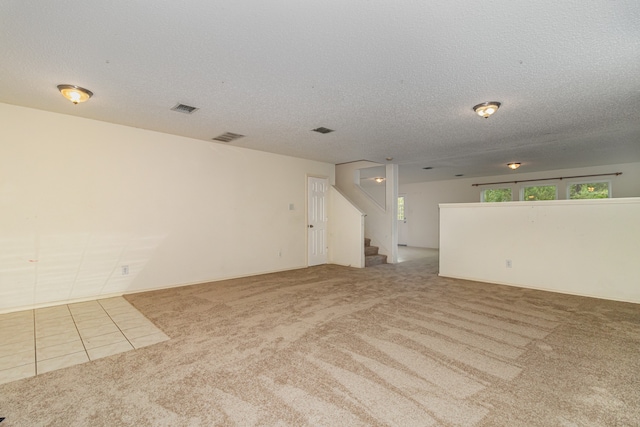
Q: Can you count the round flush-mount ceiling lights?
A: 4